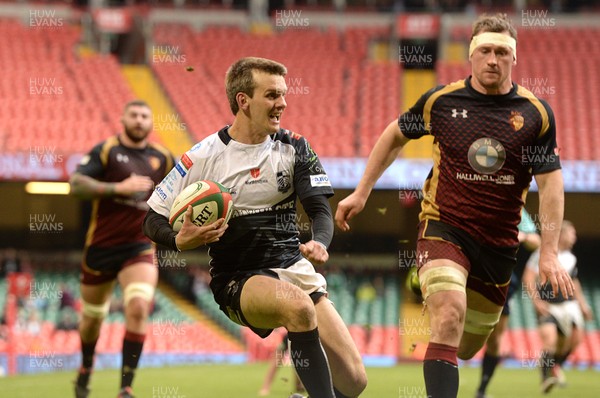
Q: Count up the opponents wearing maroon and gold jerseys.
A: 2